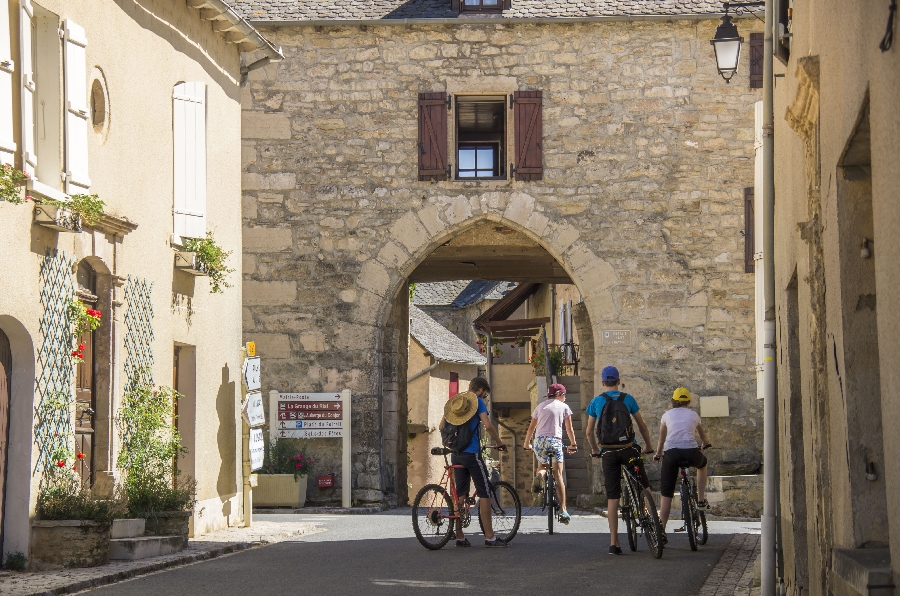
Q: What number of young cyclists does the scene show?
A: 4